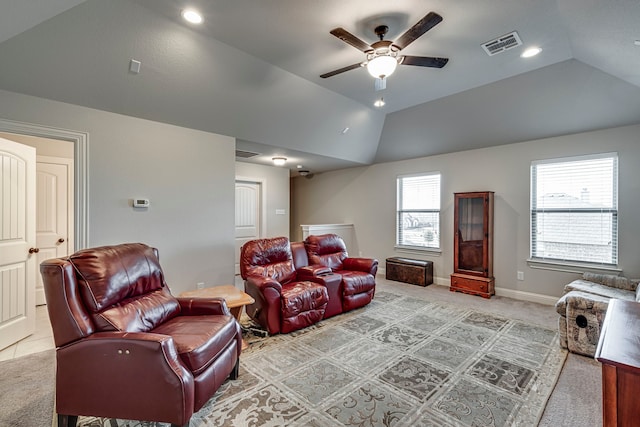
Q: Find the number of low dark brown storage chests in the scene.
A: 1